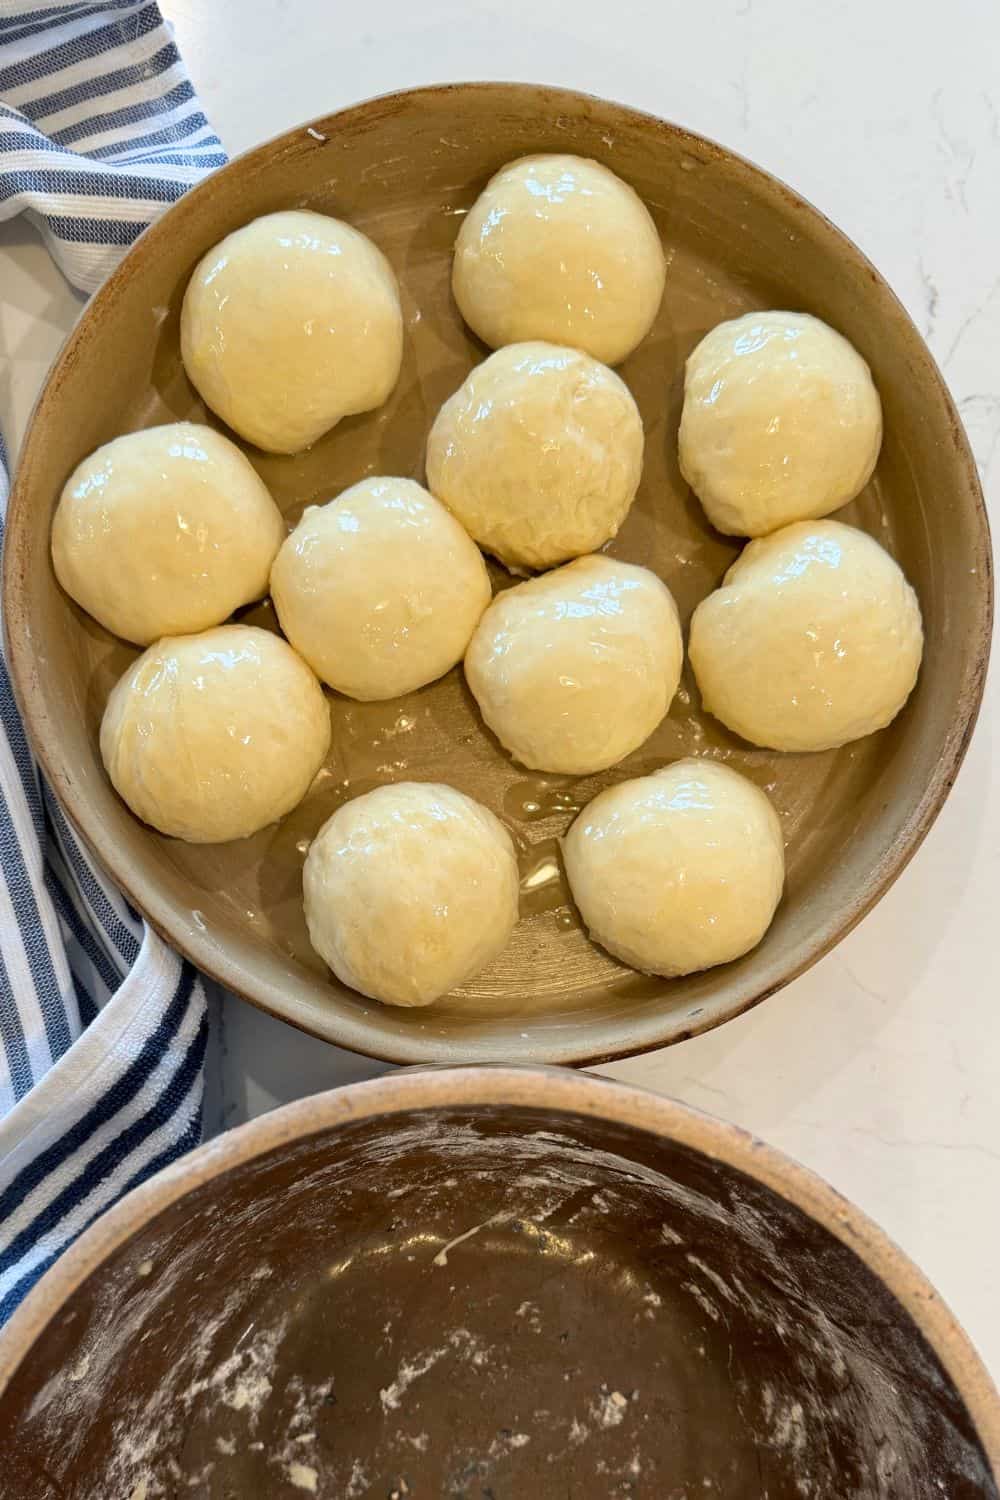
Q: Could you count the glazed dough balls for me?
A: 11